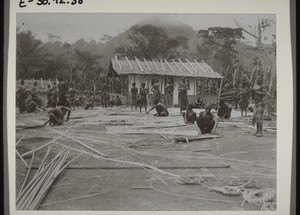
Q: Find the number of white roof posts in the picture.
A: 12